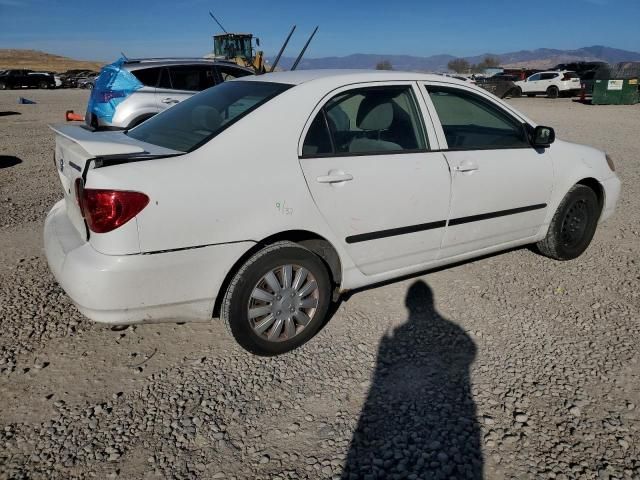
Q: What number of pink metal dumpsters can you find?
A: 0